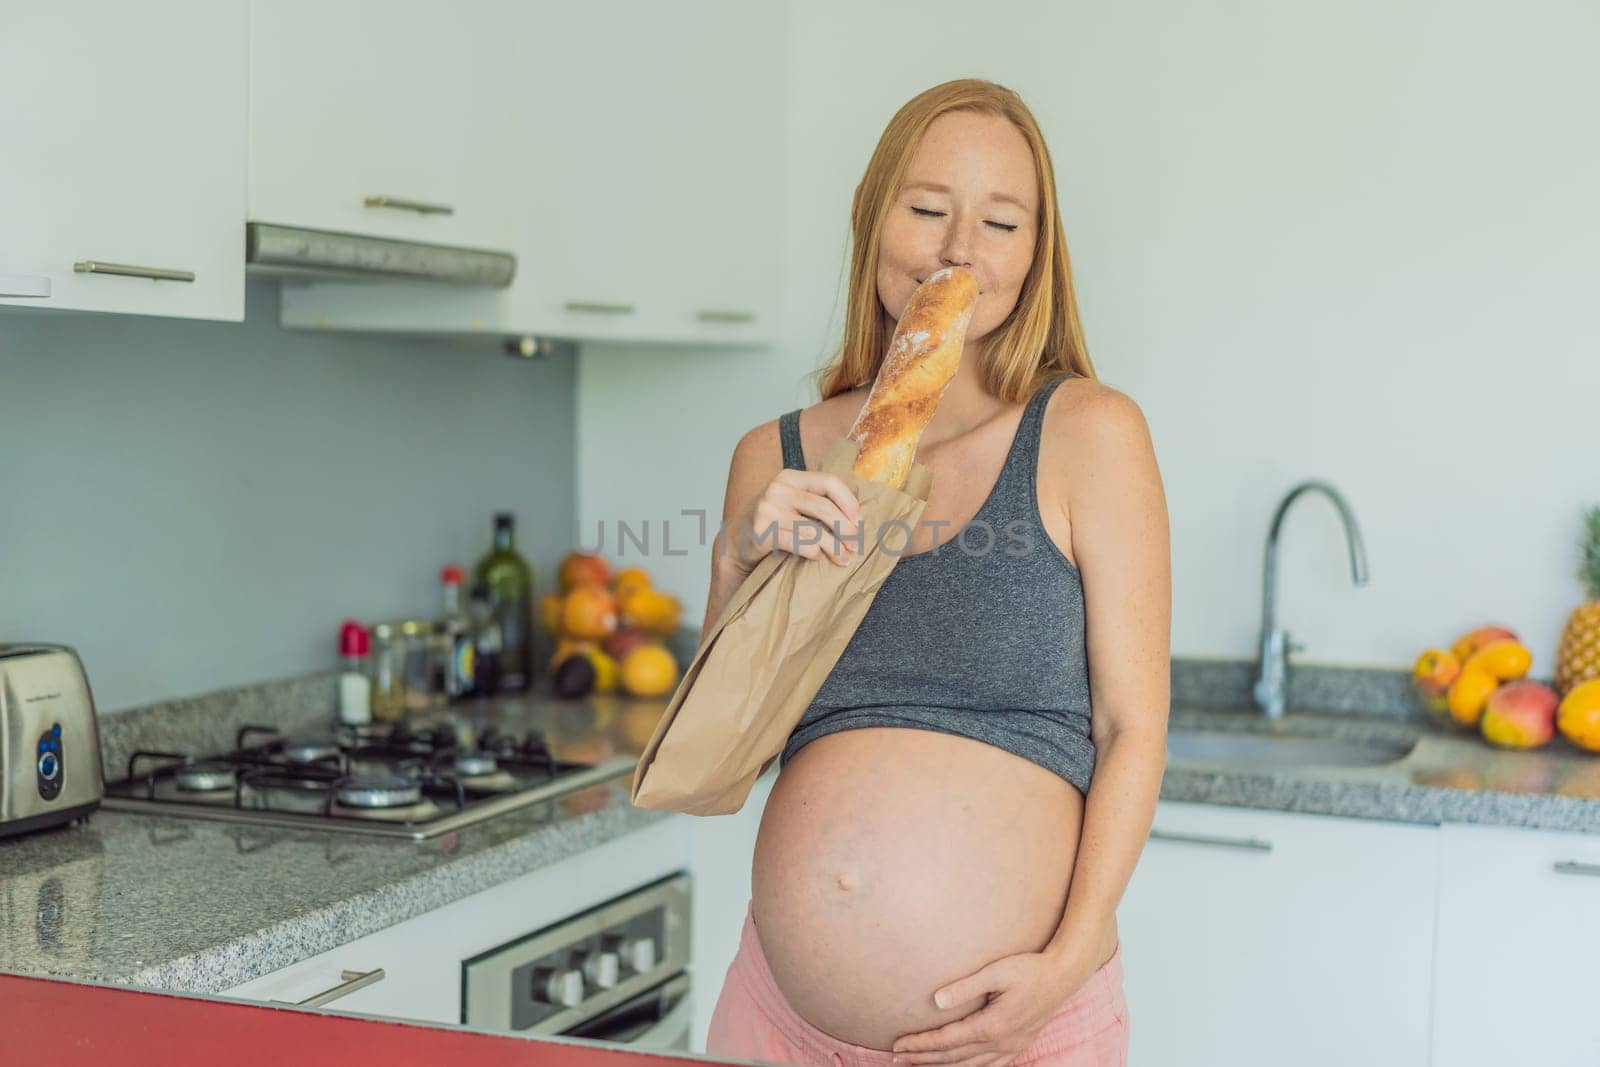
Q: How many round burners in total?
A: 4